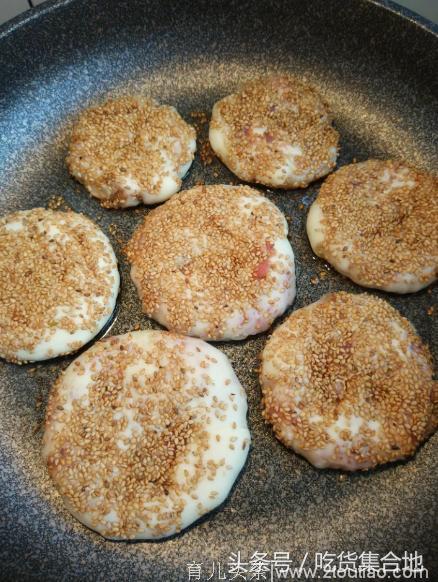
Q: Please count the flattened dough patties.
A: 7